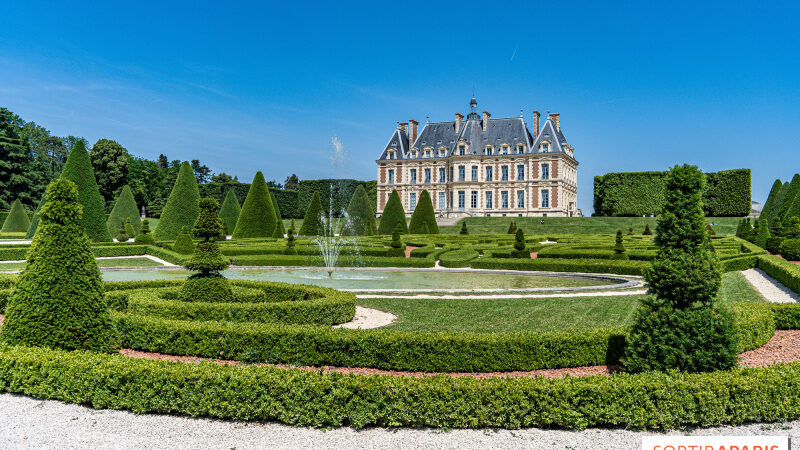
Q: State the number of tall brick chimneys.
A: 6